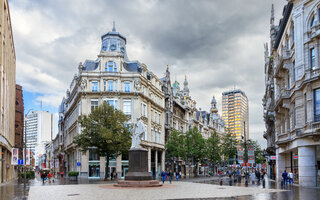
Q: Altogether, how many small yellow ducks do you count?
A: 0